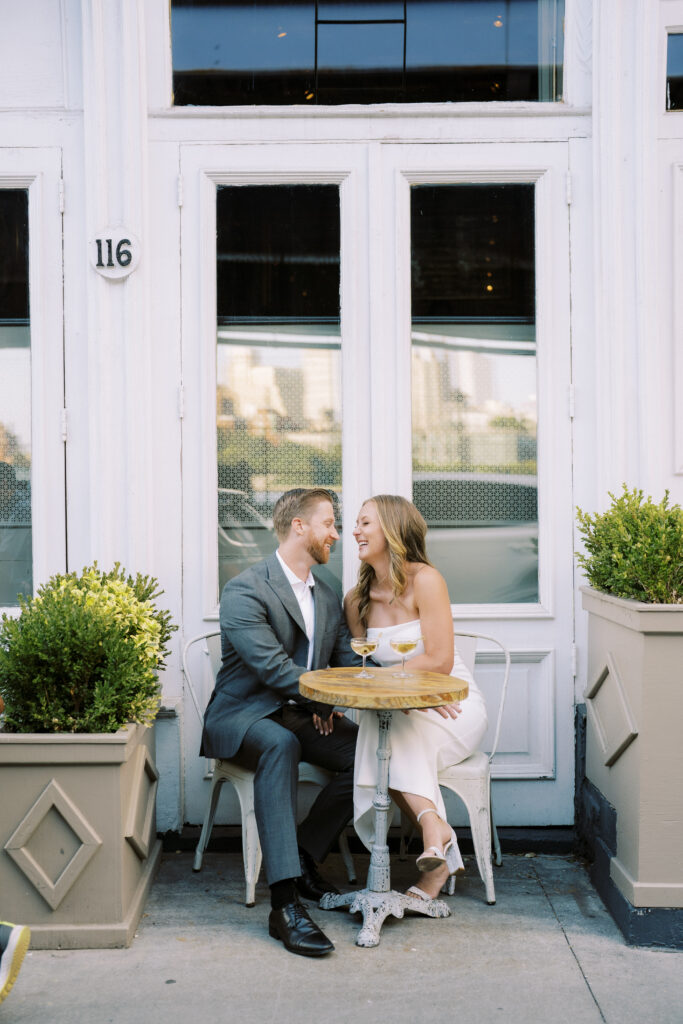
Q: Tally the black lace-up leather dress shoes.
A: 2